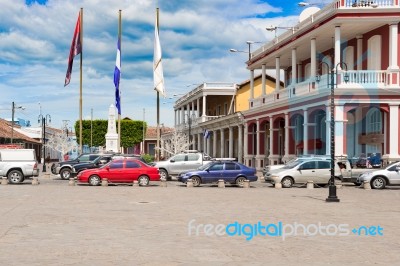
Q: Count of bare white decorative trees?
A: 2